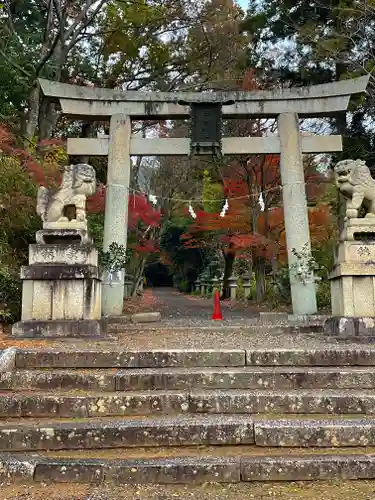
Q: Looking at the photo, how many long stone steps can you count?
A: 5